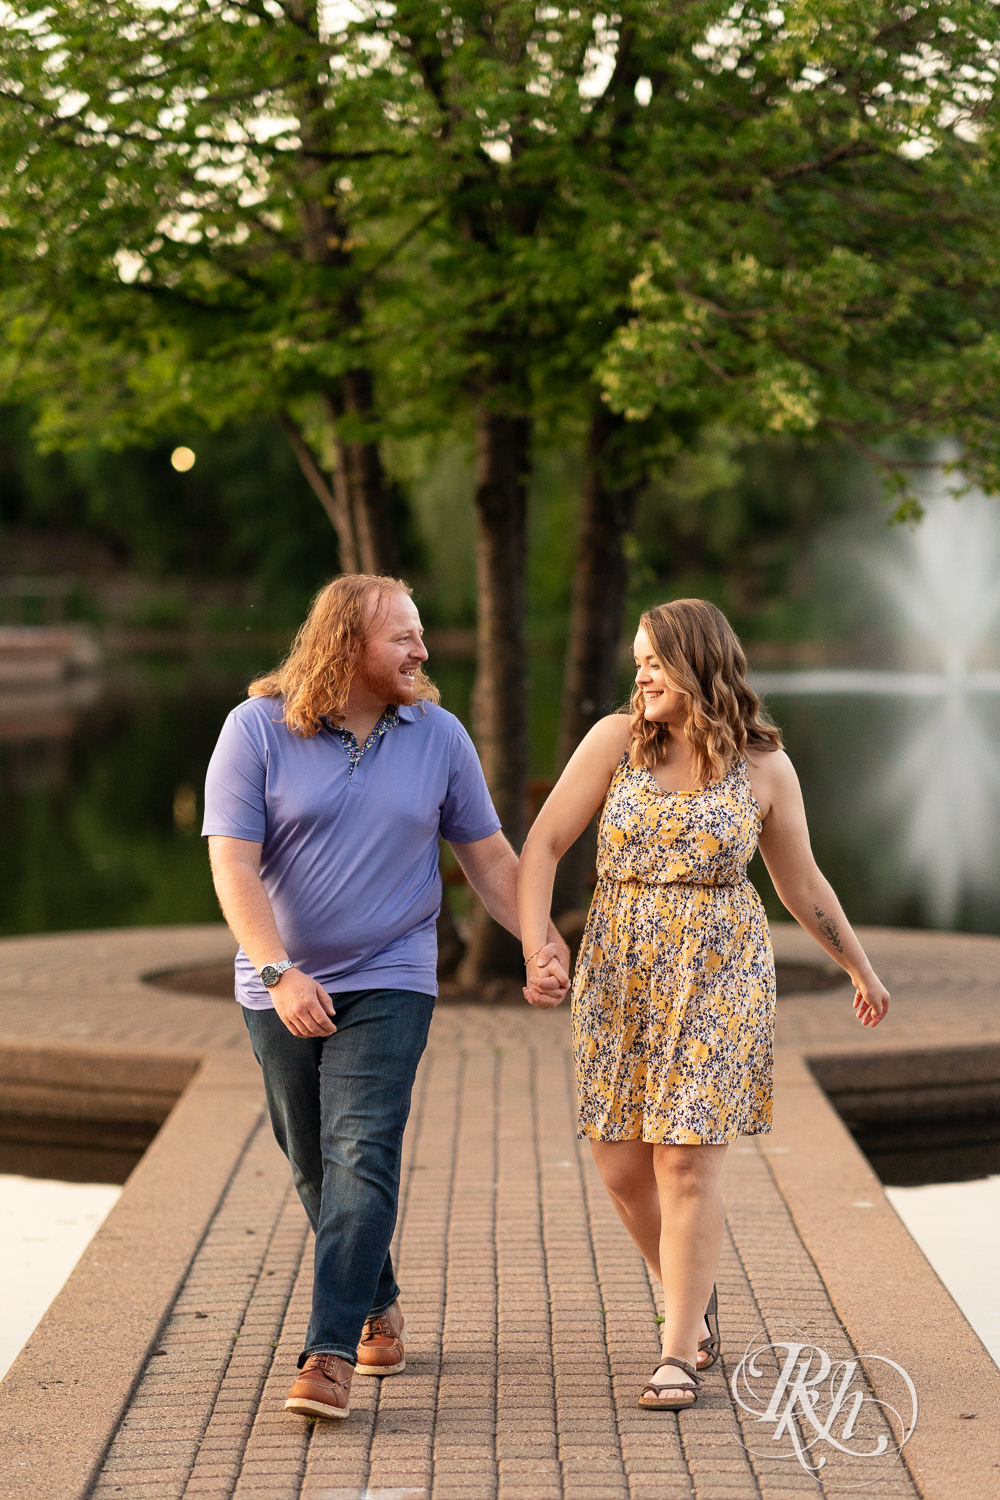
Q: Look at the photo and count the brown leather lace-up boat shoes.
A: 2